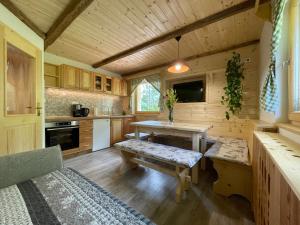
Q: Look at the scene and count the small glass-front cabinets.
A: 2